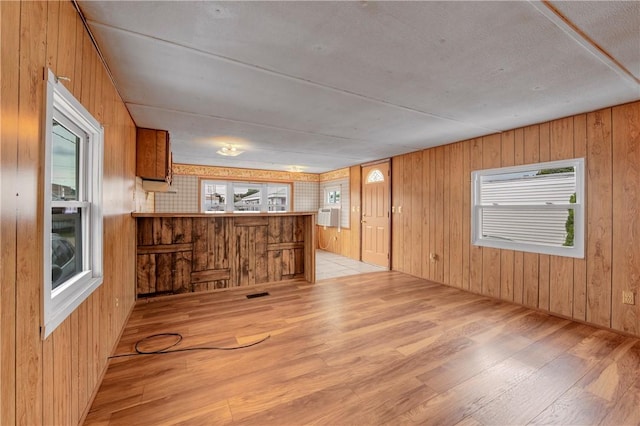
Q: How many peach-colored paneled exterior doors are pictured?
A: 1